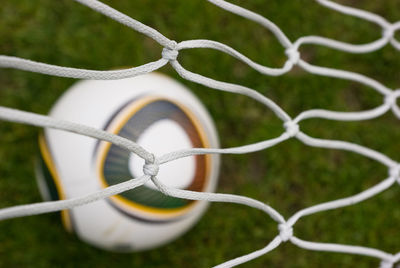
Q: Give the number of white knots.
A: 9